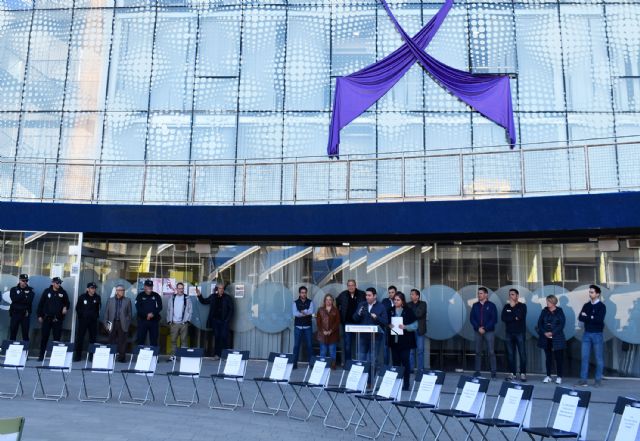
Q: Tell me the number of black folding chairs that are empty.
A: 15